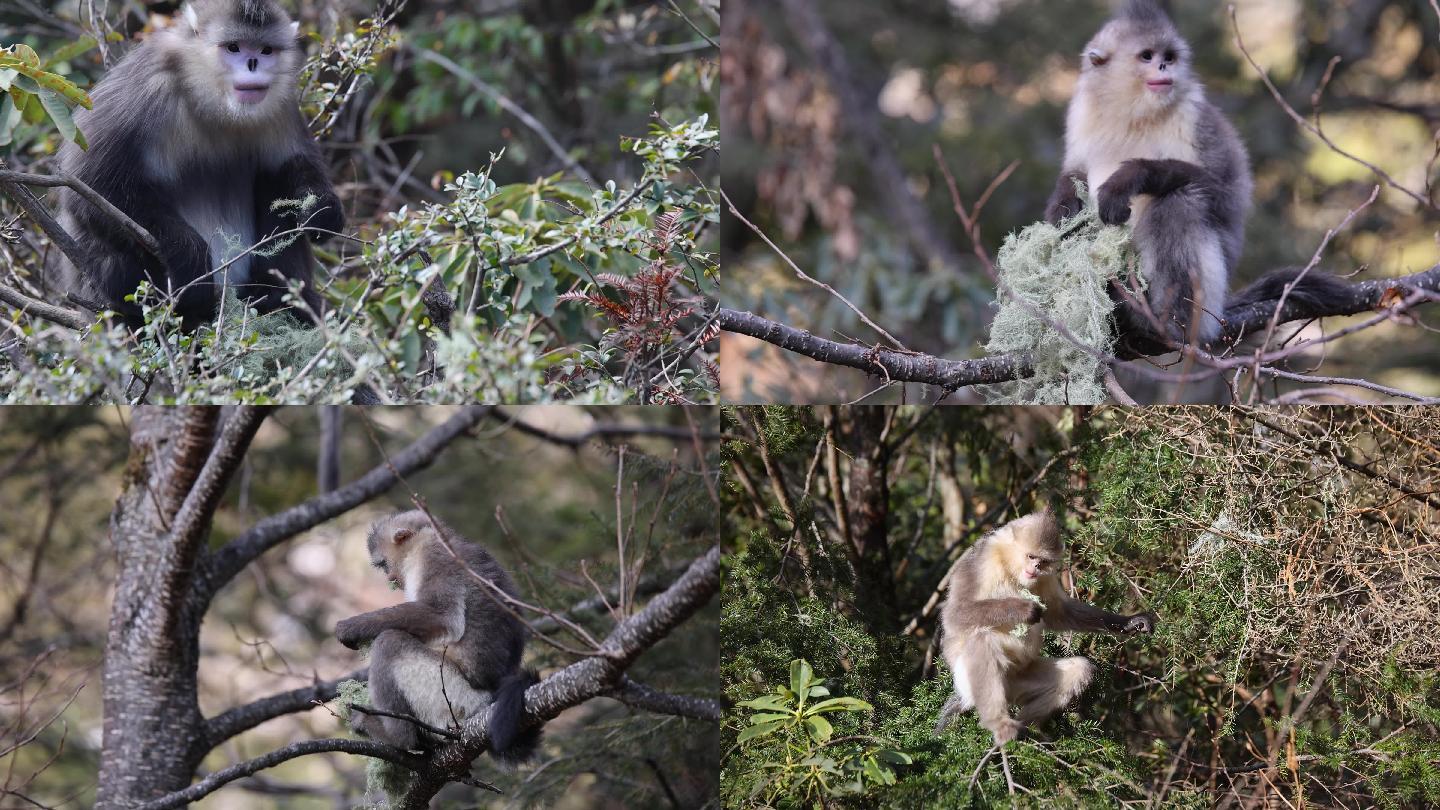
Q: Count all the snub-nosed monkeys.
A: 4